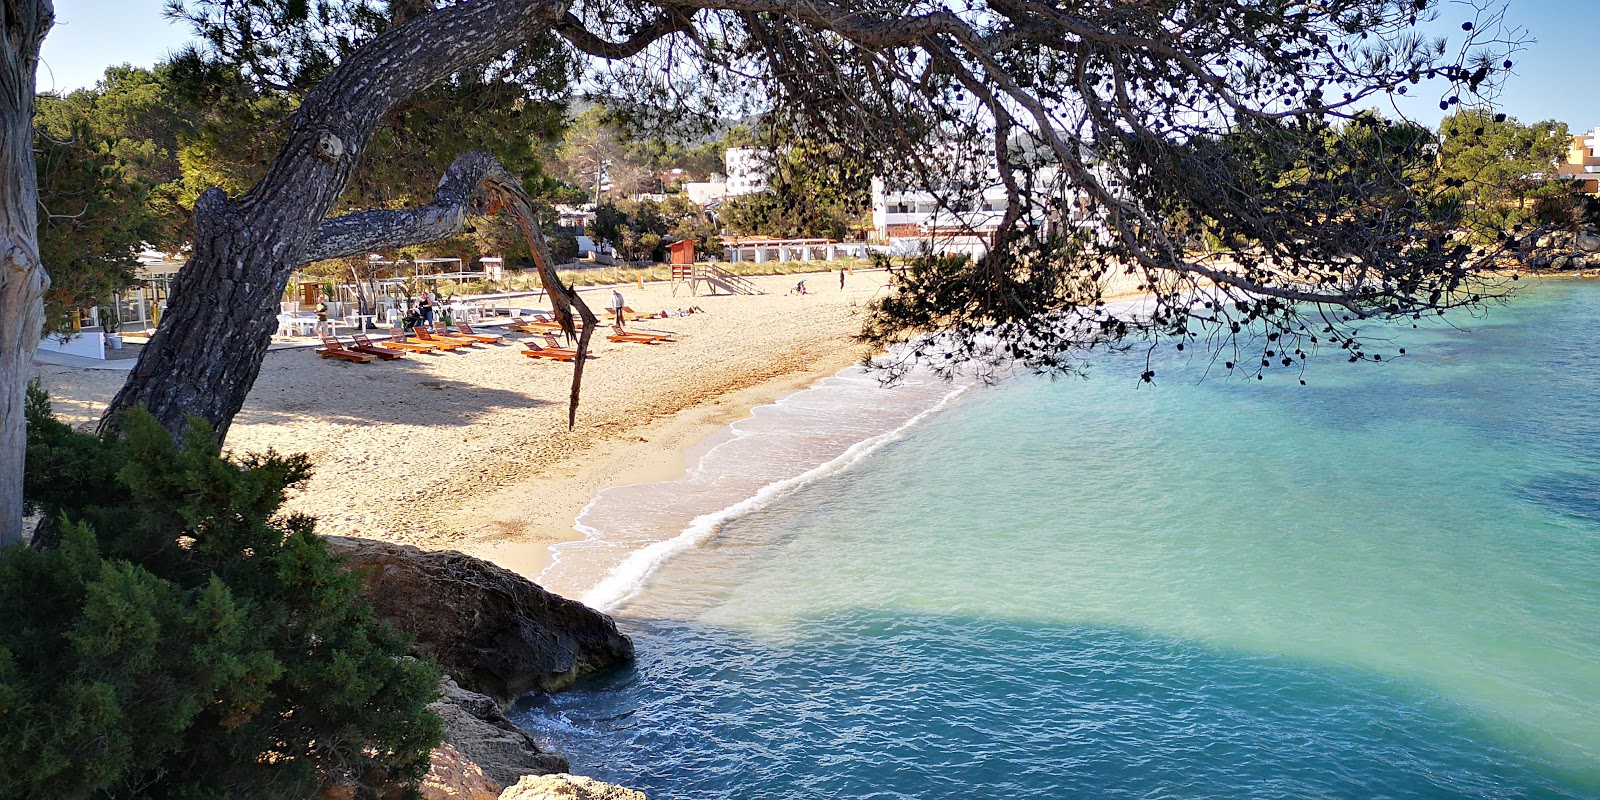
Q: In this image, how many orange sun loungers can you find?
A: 15